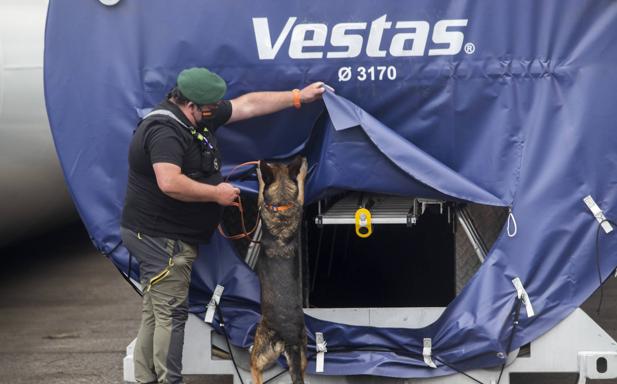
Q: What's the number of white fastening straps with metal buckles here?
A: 5